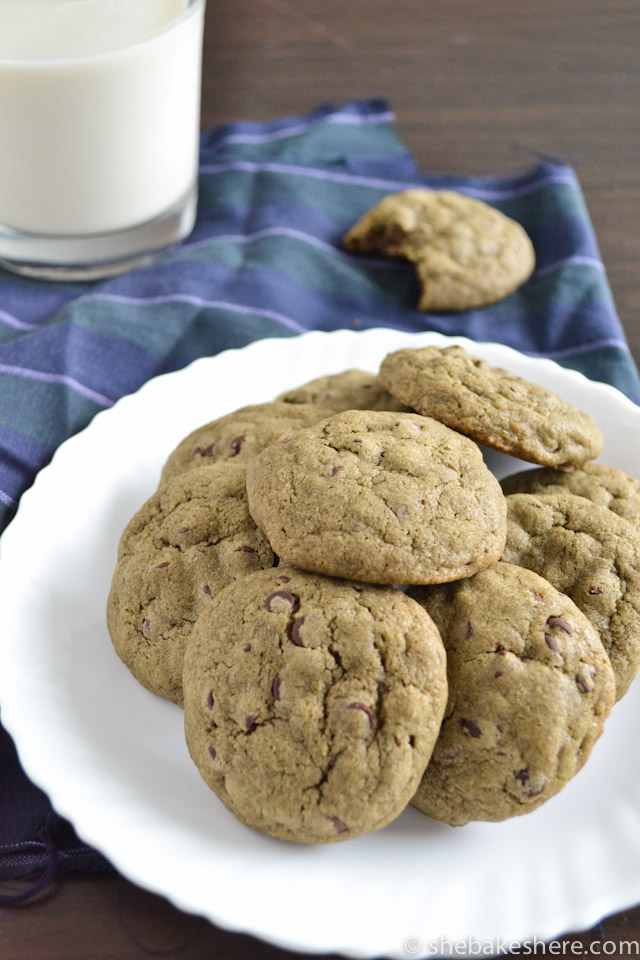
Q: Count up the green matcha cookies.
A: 10